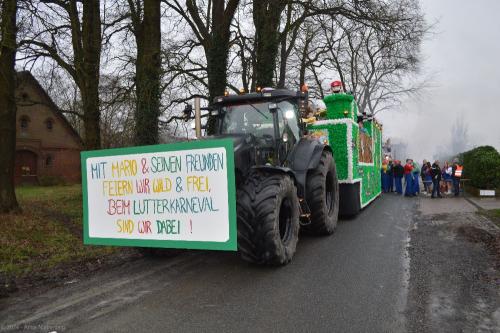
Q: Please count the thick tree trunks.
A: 5